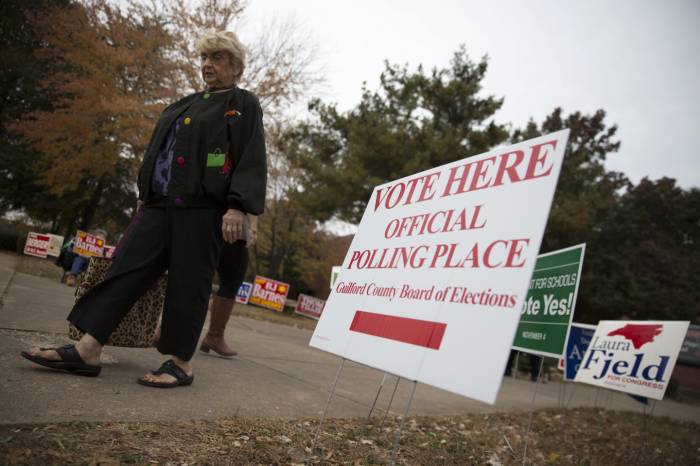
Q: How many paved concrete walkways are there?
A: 1